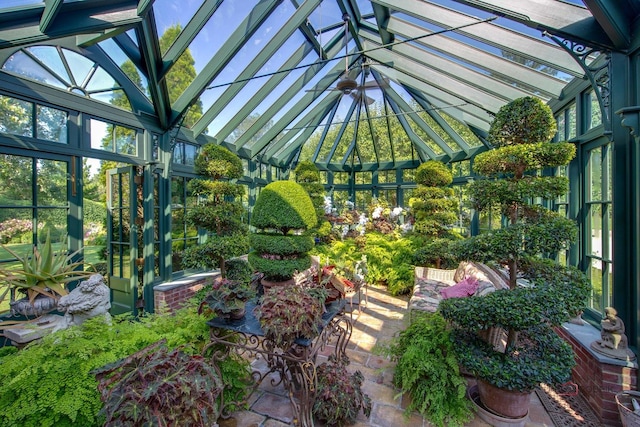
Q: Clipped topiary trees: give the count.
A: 5